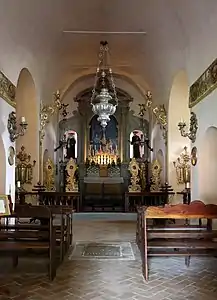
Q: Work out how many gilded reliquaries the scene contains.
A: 4